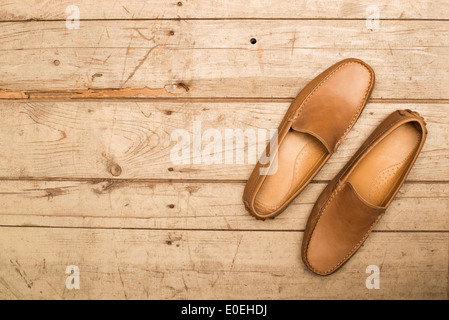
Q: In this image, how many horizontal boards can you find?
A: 5